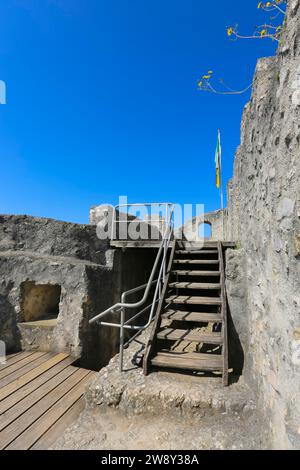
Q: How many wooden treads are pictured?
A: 8